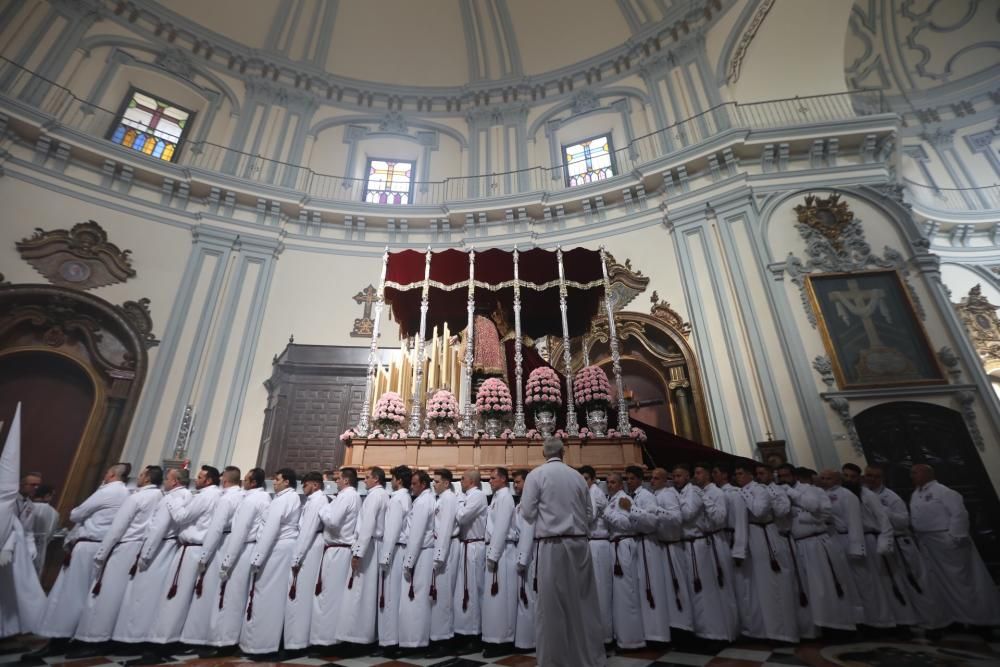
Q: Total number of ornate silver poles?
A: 6